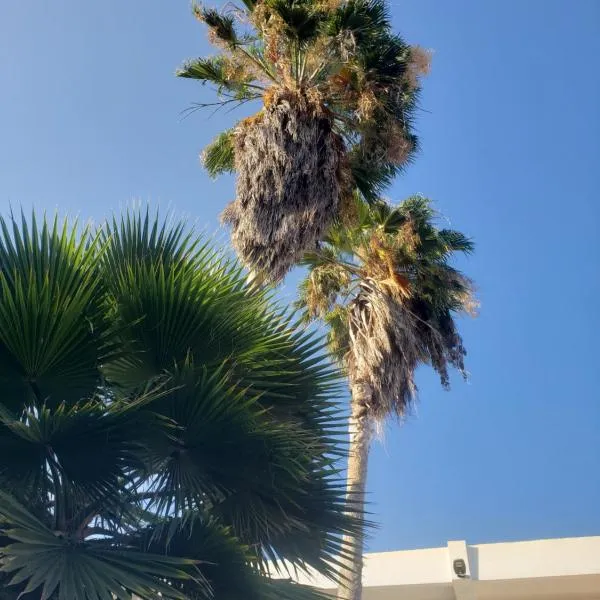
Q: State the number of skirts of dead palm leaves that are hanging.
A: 2